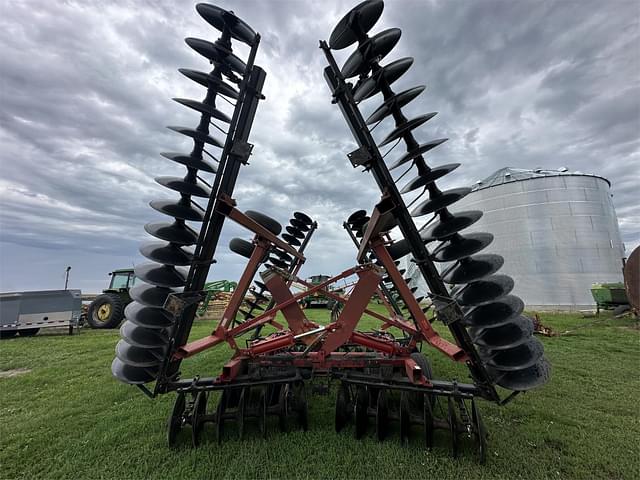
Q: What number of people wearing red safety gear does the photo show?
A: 0